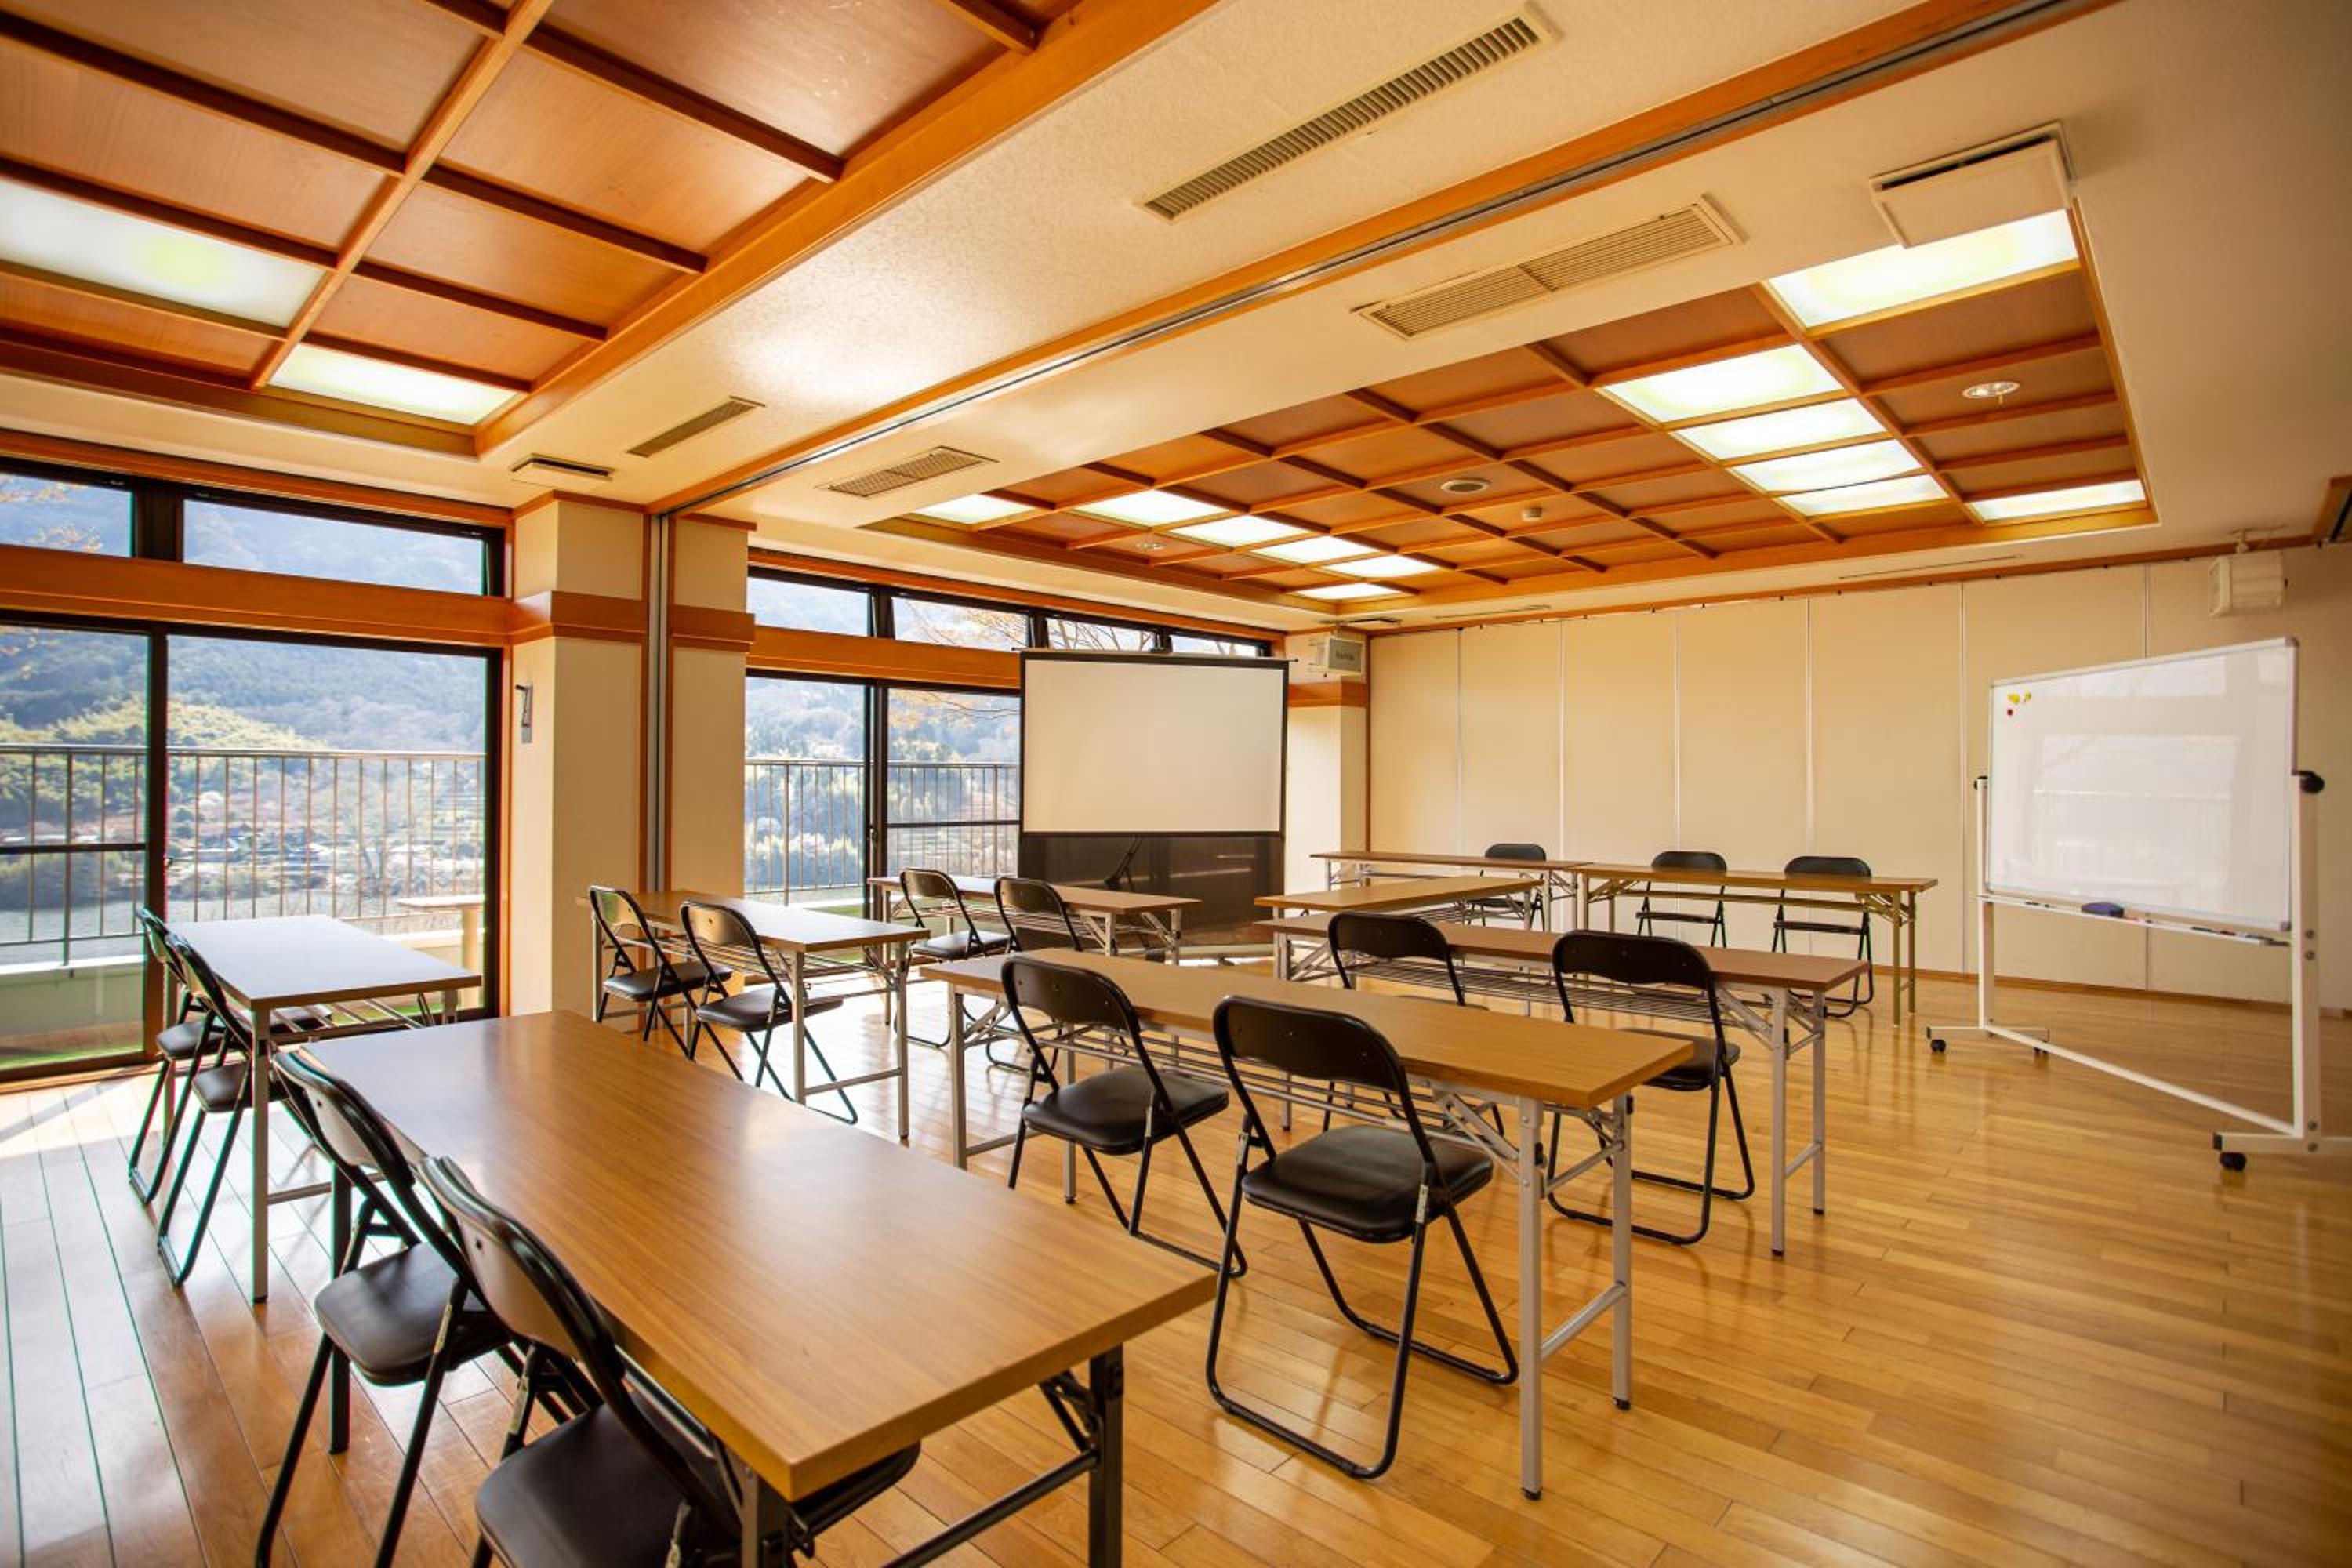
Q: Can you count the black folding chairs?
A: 15